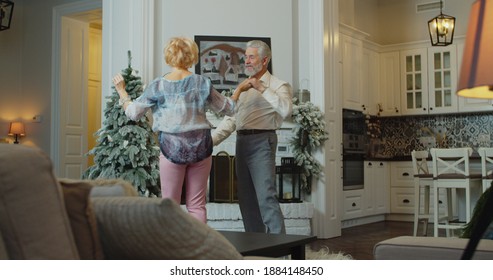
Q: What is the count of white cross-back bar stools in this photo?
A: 3